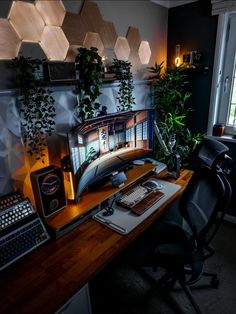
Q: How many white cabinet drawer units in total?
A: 1